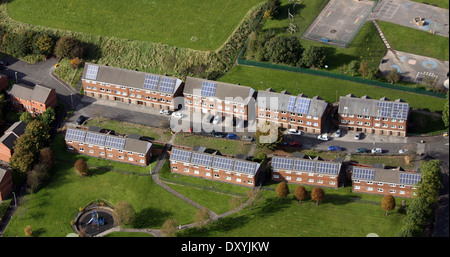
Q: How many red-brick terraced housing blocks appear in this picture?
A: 8